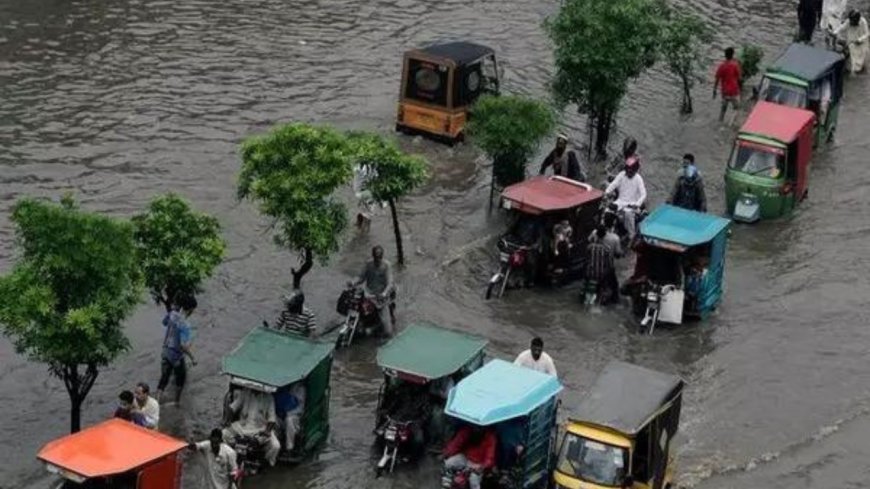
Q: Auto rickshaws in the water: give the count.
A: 10